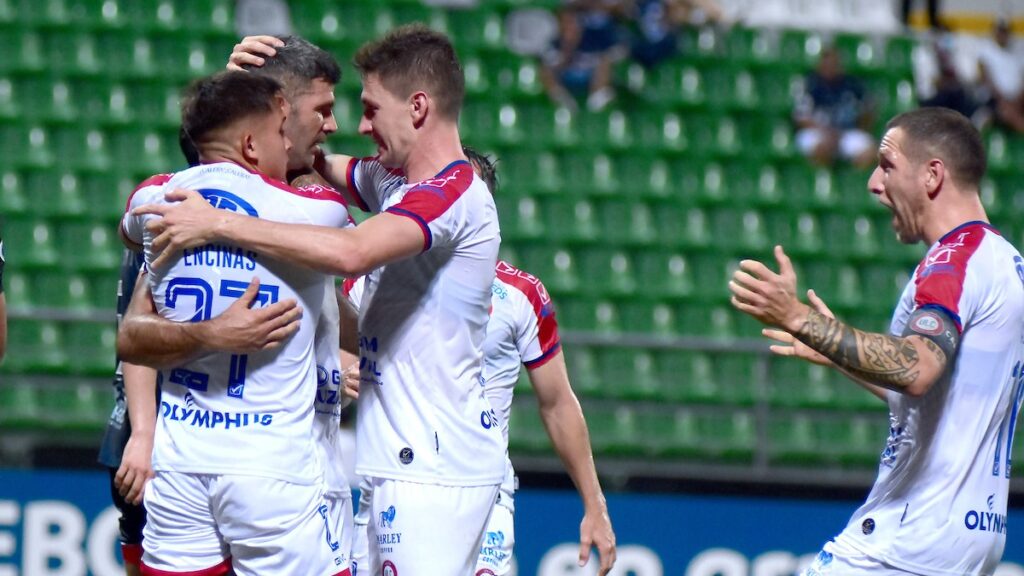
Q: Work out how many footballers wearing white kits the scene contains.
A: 5